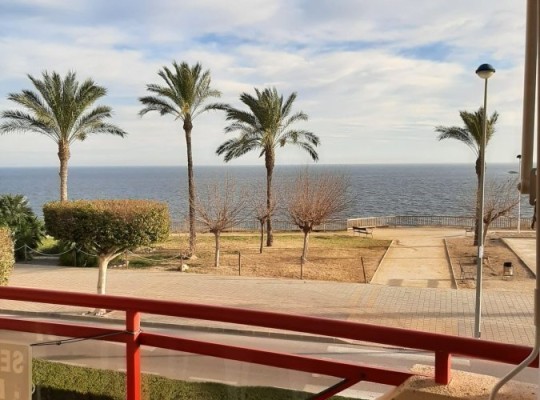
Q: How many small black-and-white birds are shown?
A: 0